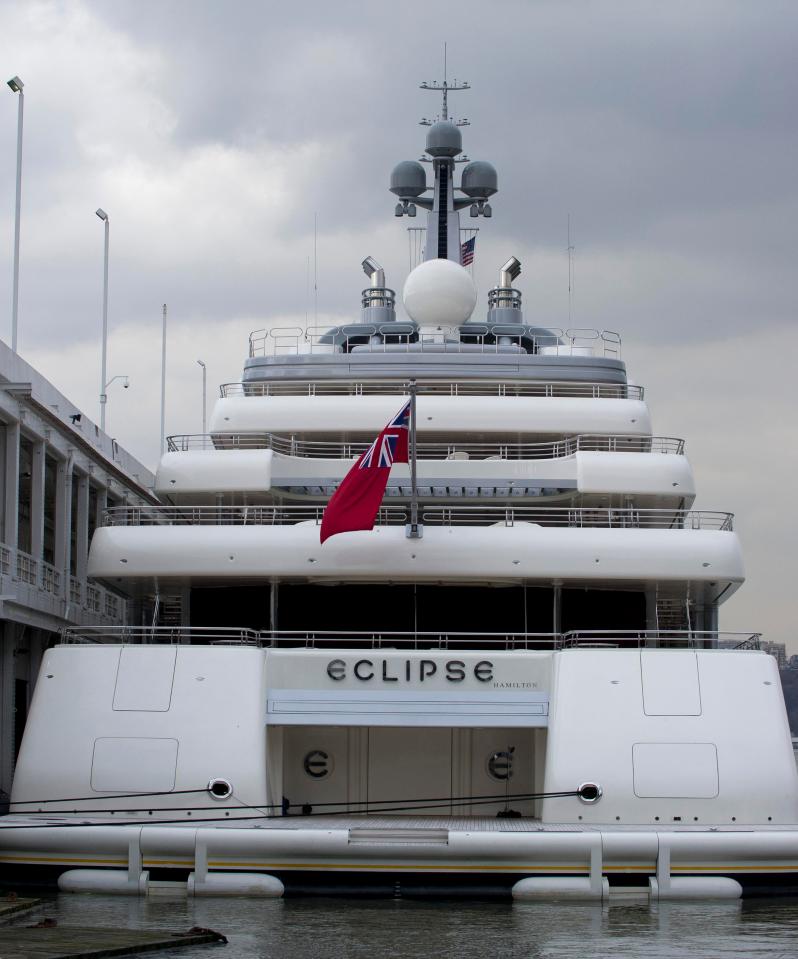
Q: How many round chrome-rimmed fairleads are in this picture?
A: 2